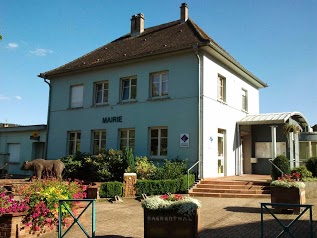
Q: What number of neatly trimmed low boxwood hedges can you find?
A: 2